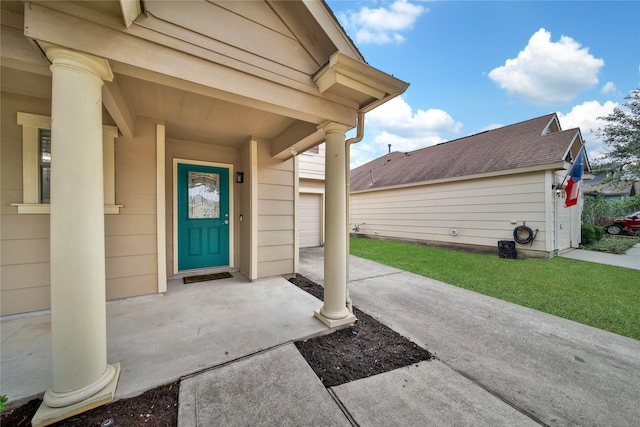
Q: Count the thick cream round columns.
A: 2